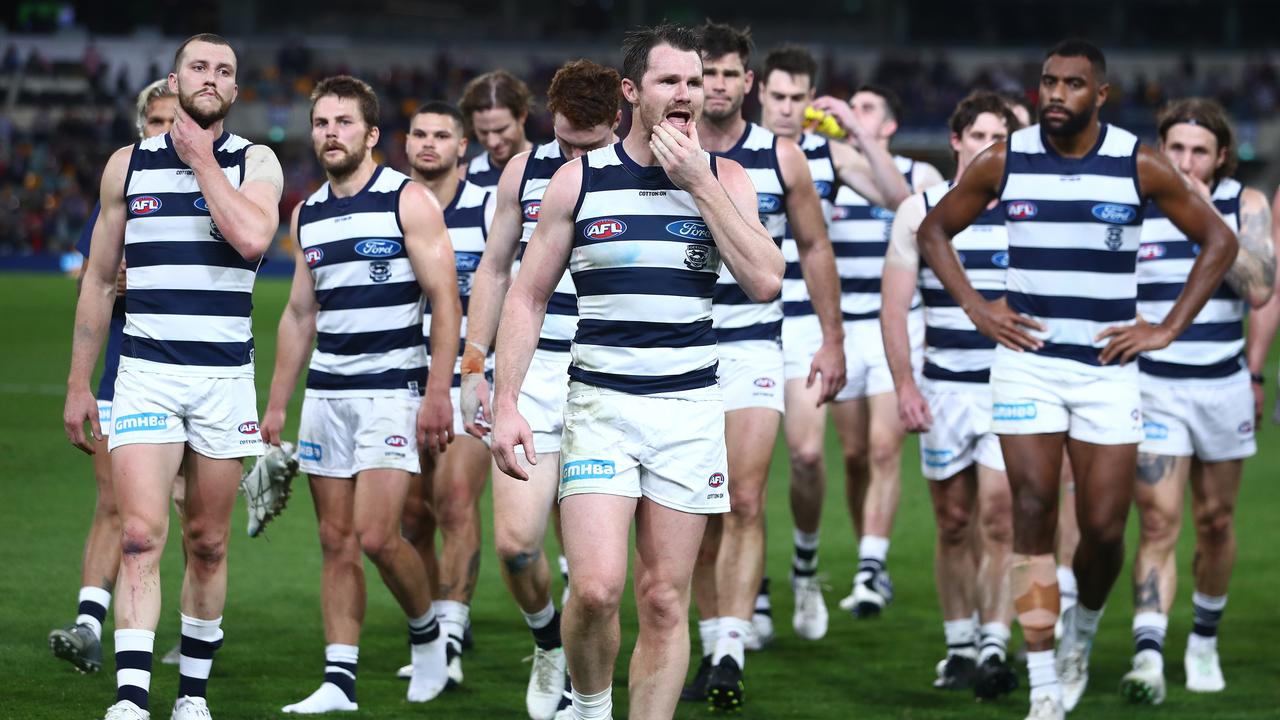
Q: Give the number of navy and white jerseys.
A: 12